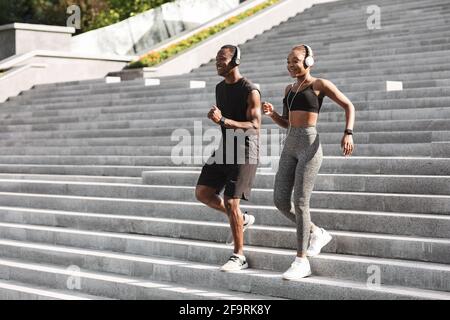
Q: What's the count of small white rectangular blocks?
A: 4